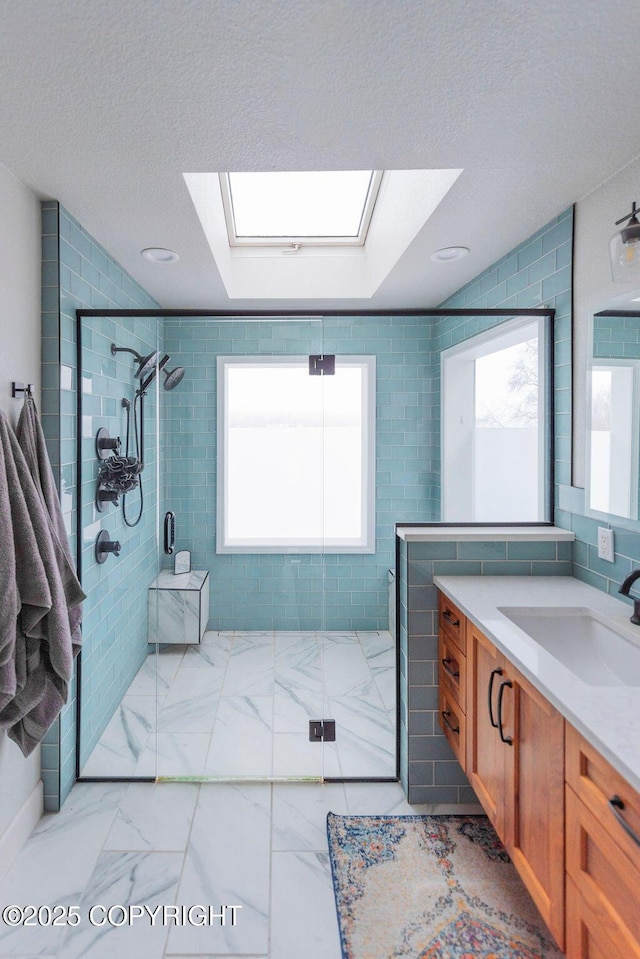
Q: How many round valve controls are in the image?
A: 3